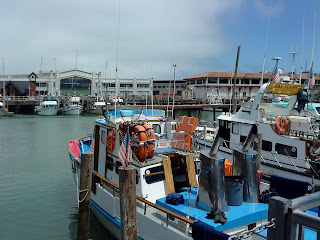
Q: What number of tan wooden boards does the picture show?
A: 2